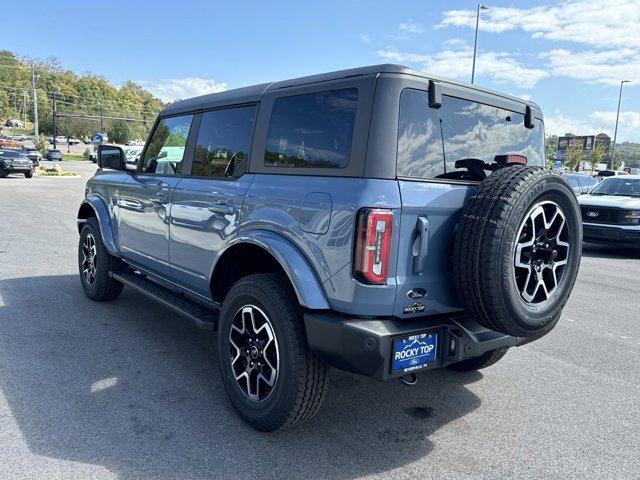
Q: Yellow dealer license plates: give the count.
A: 0